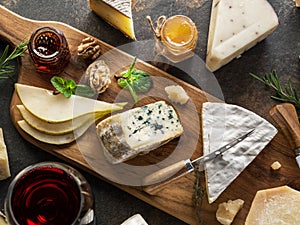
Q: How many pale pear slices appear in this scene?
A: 3